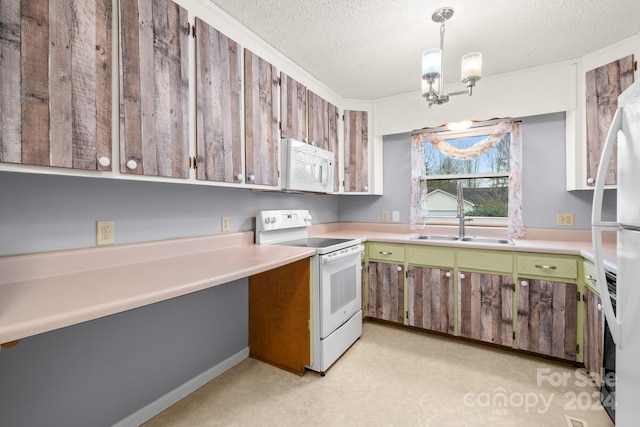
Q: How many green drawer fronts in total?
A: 5